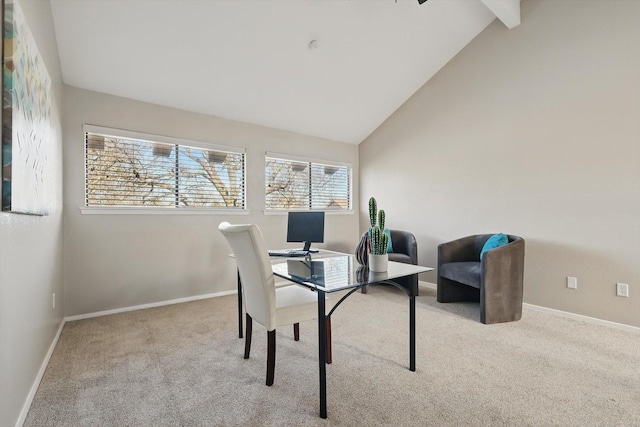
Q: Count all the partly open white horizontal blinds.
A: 2